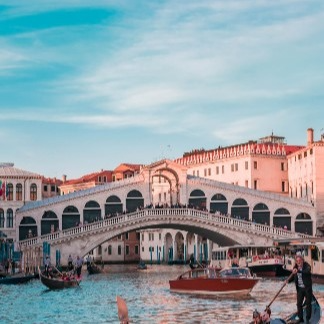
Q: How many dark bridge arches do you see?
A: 12